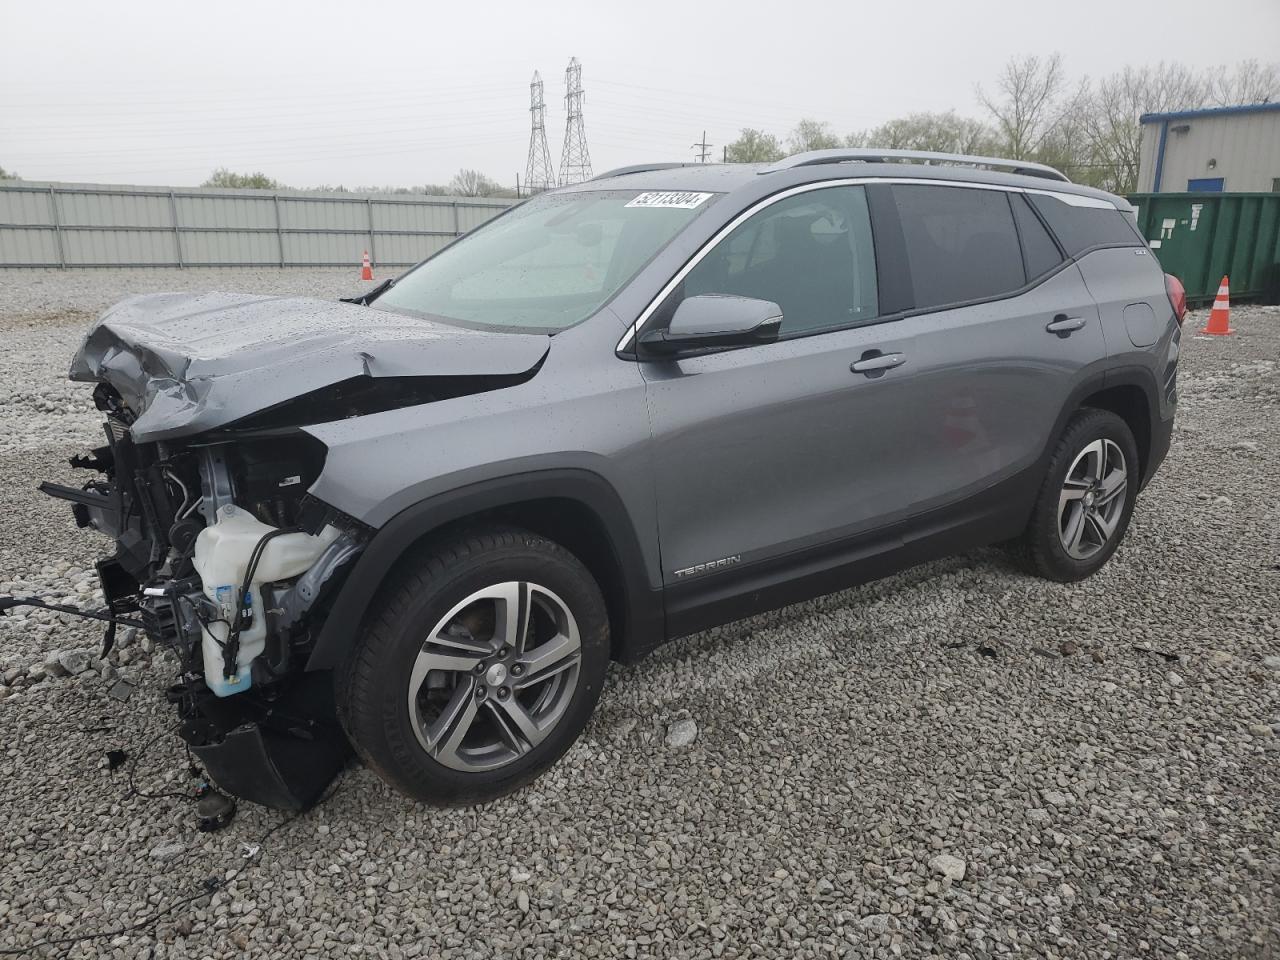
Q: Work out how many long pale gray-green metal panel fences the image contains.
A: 1